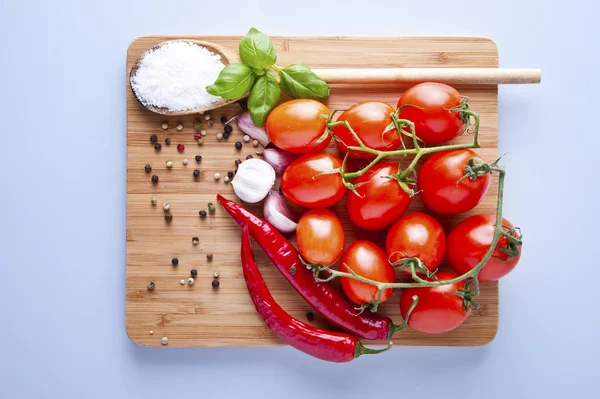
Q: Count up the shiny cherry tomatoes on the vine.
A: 11